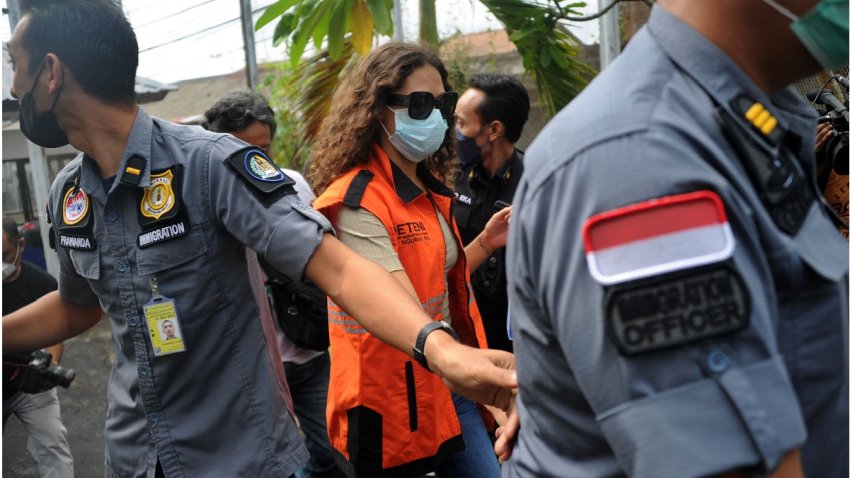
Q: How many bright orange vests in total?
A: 1